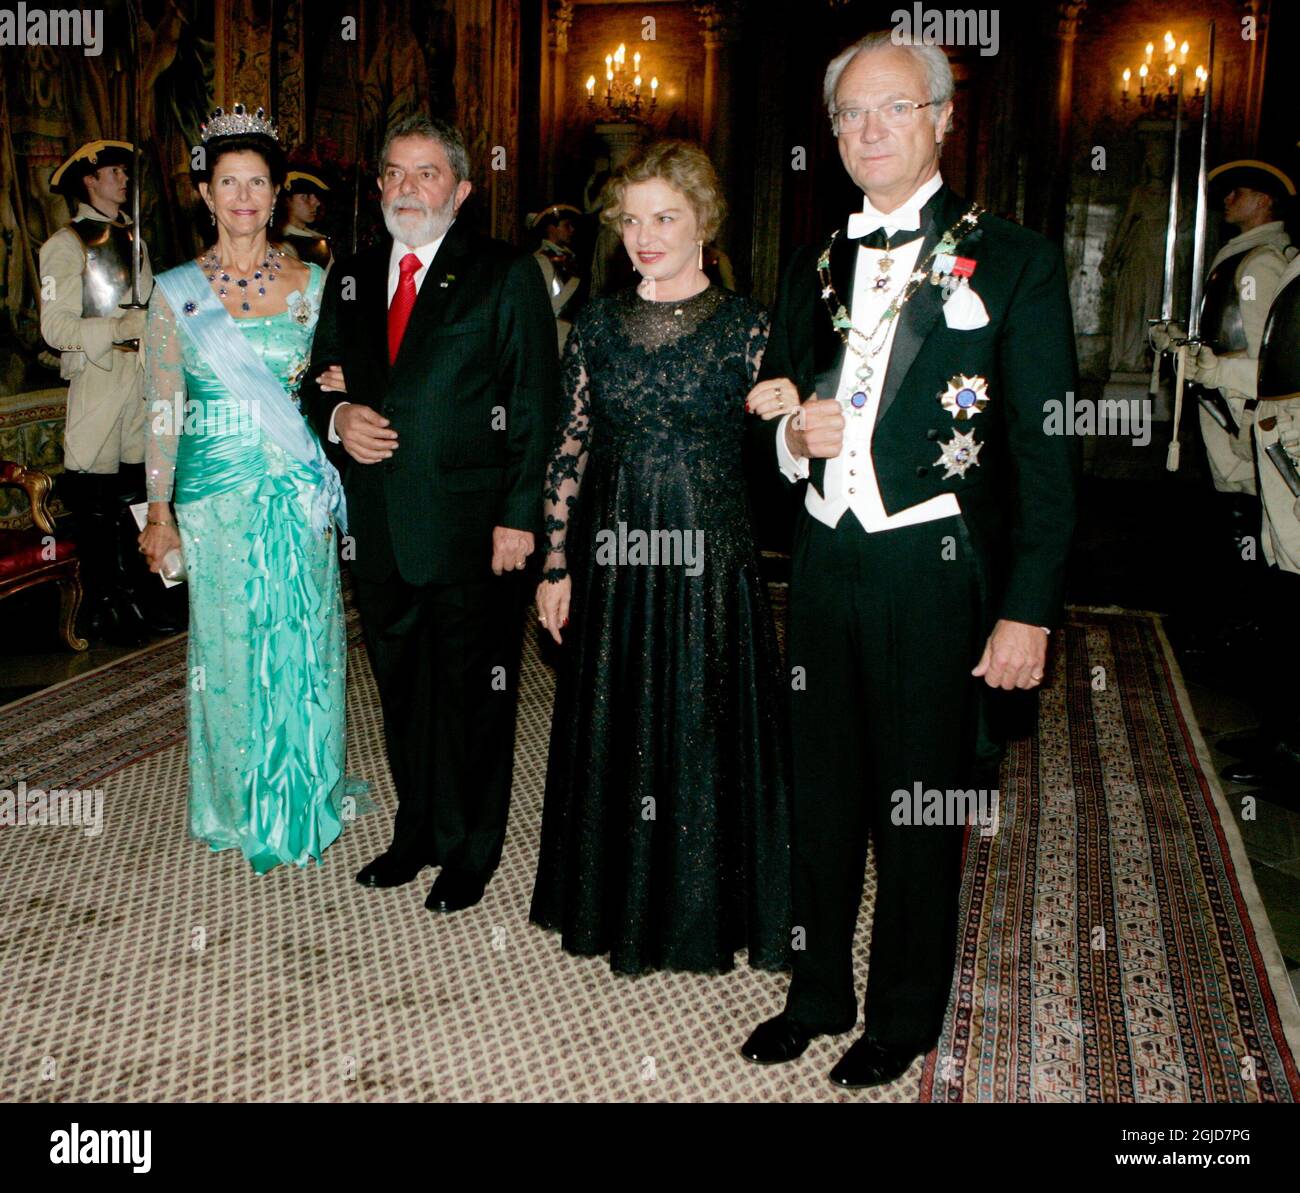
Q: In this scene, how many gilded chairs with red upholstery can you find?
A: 1